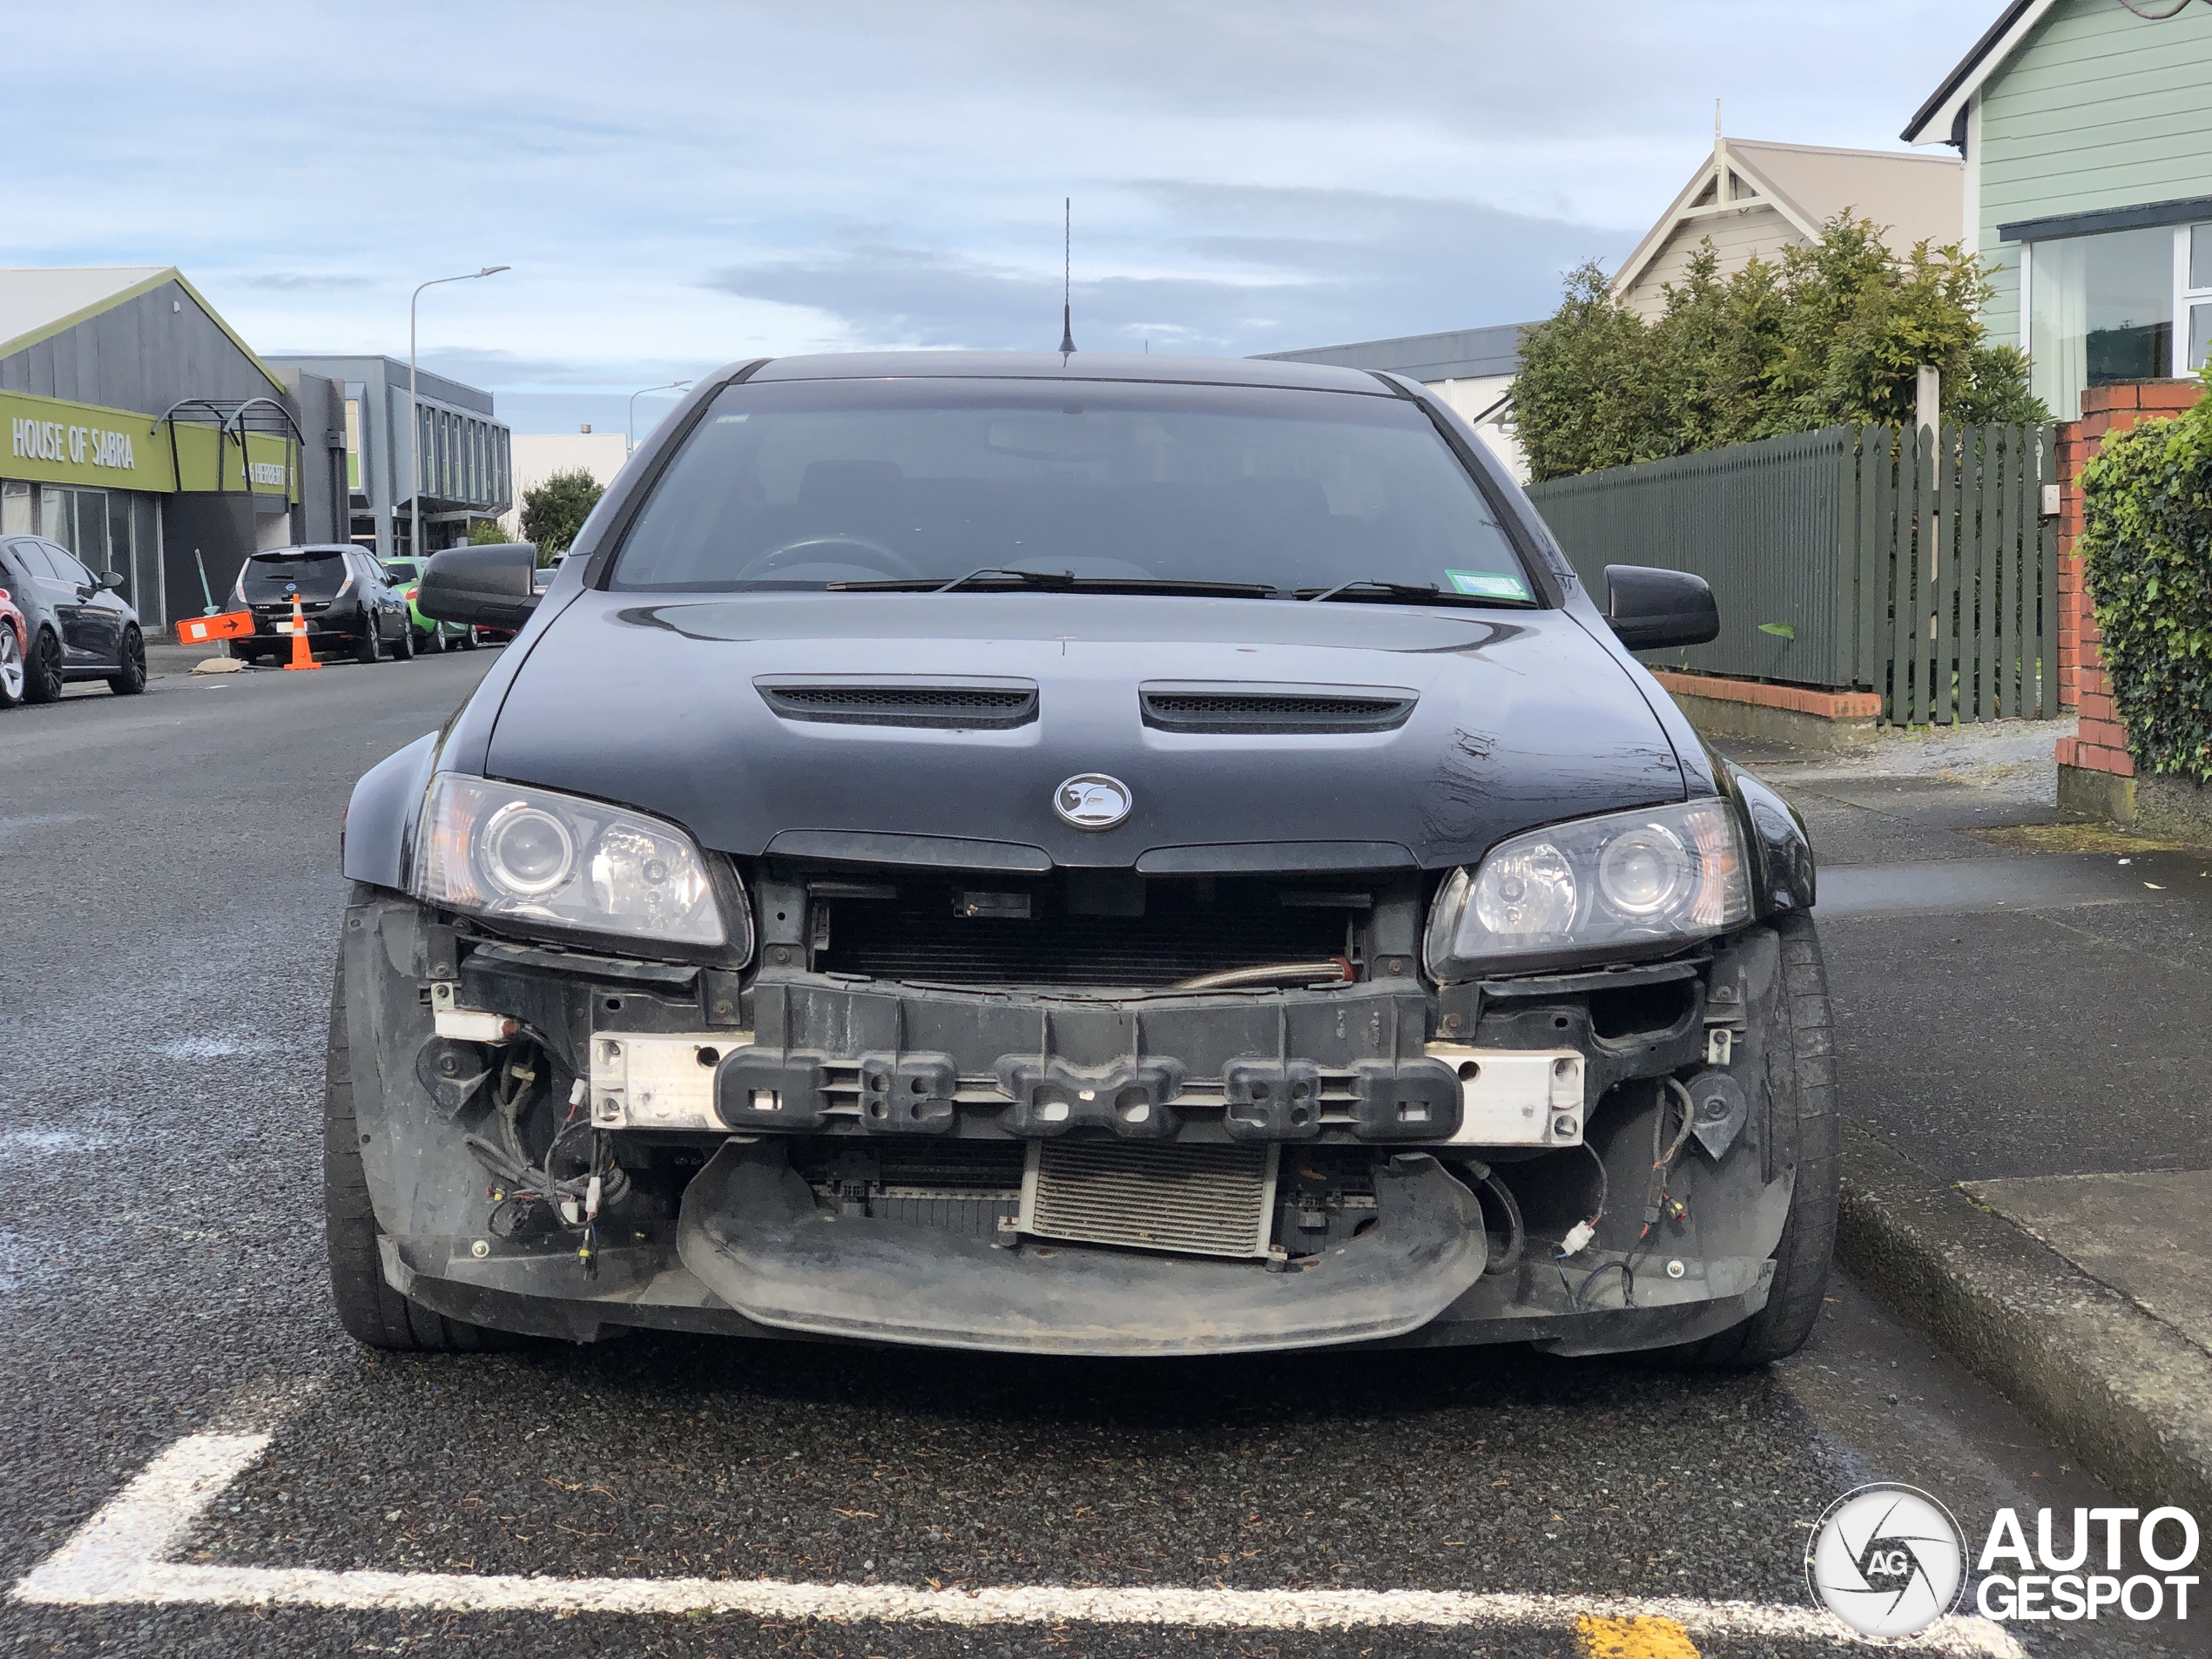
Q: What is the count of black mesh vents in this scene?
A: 2